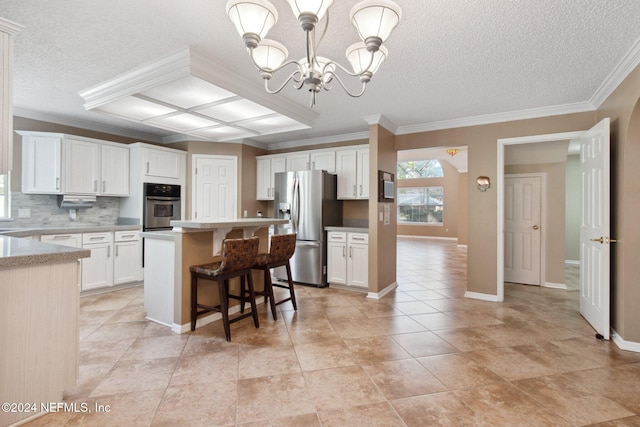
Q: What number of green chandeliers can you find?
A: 0